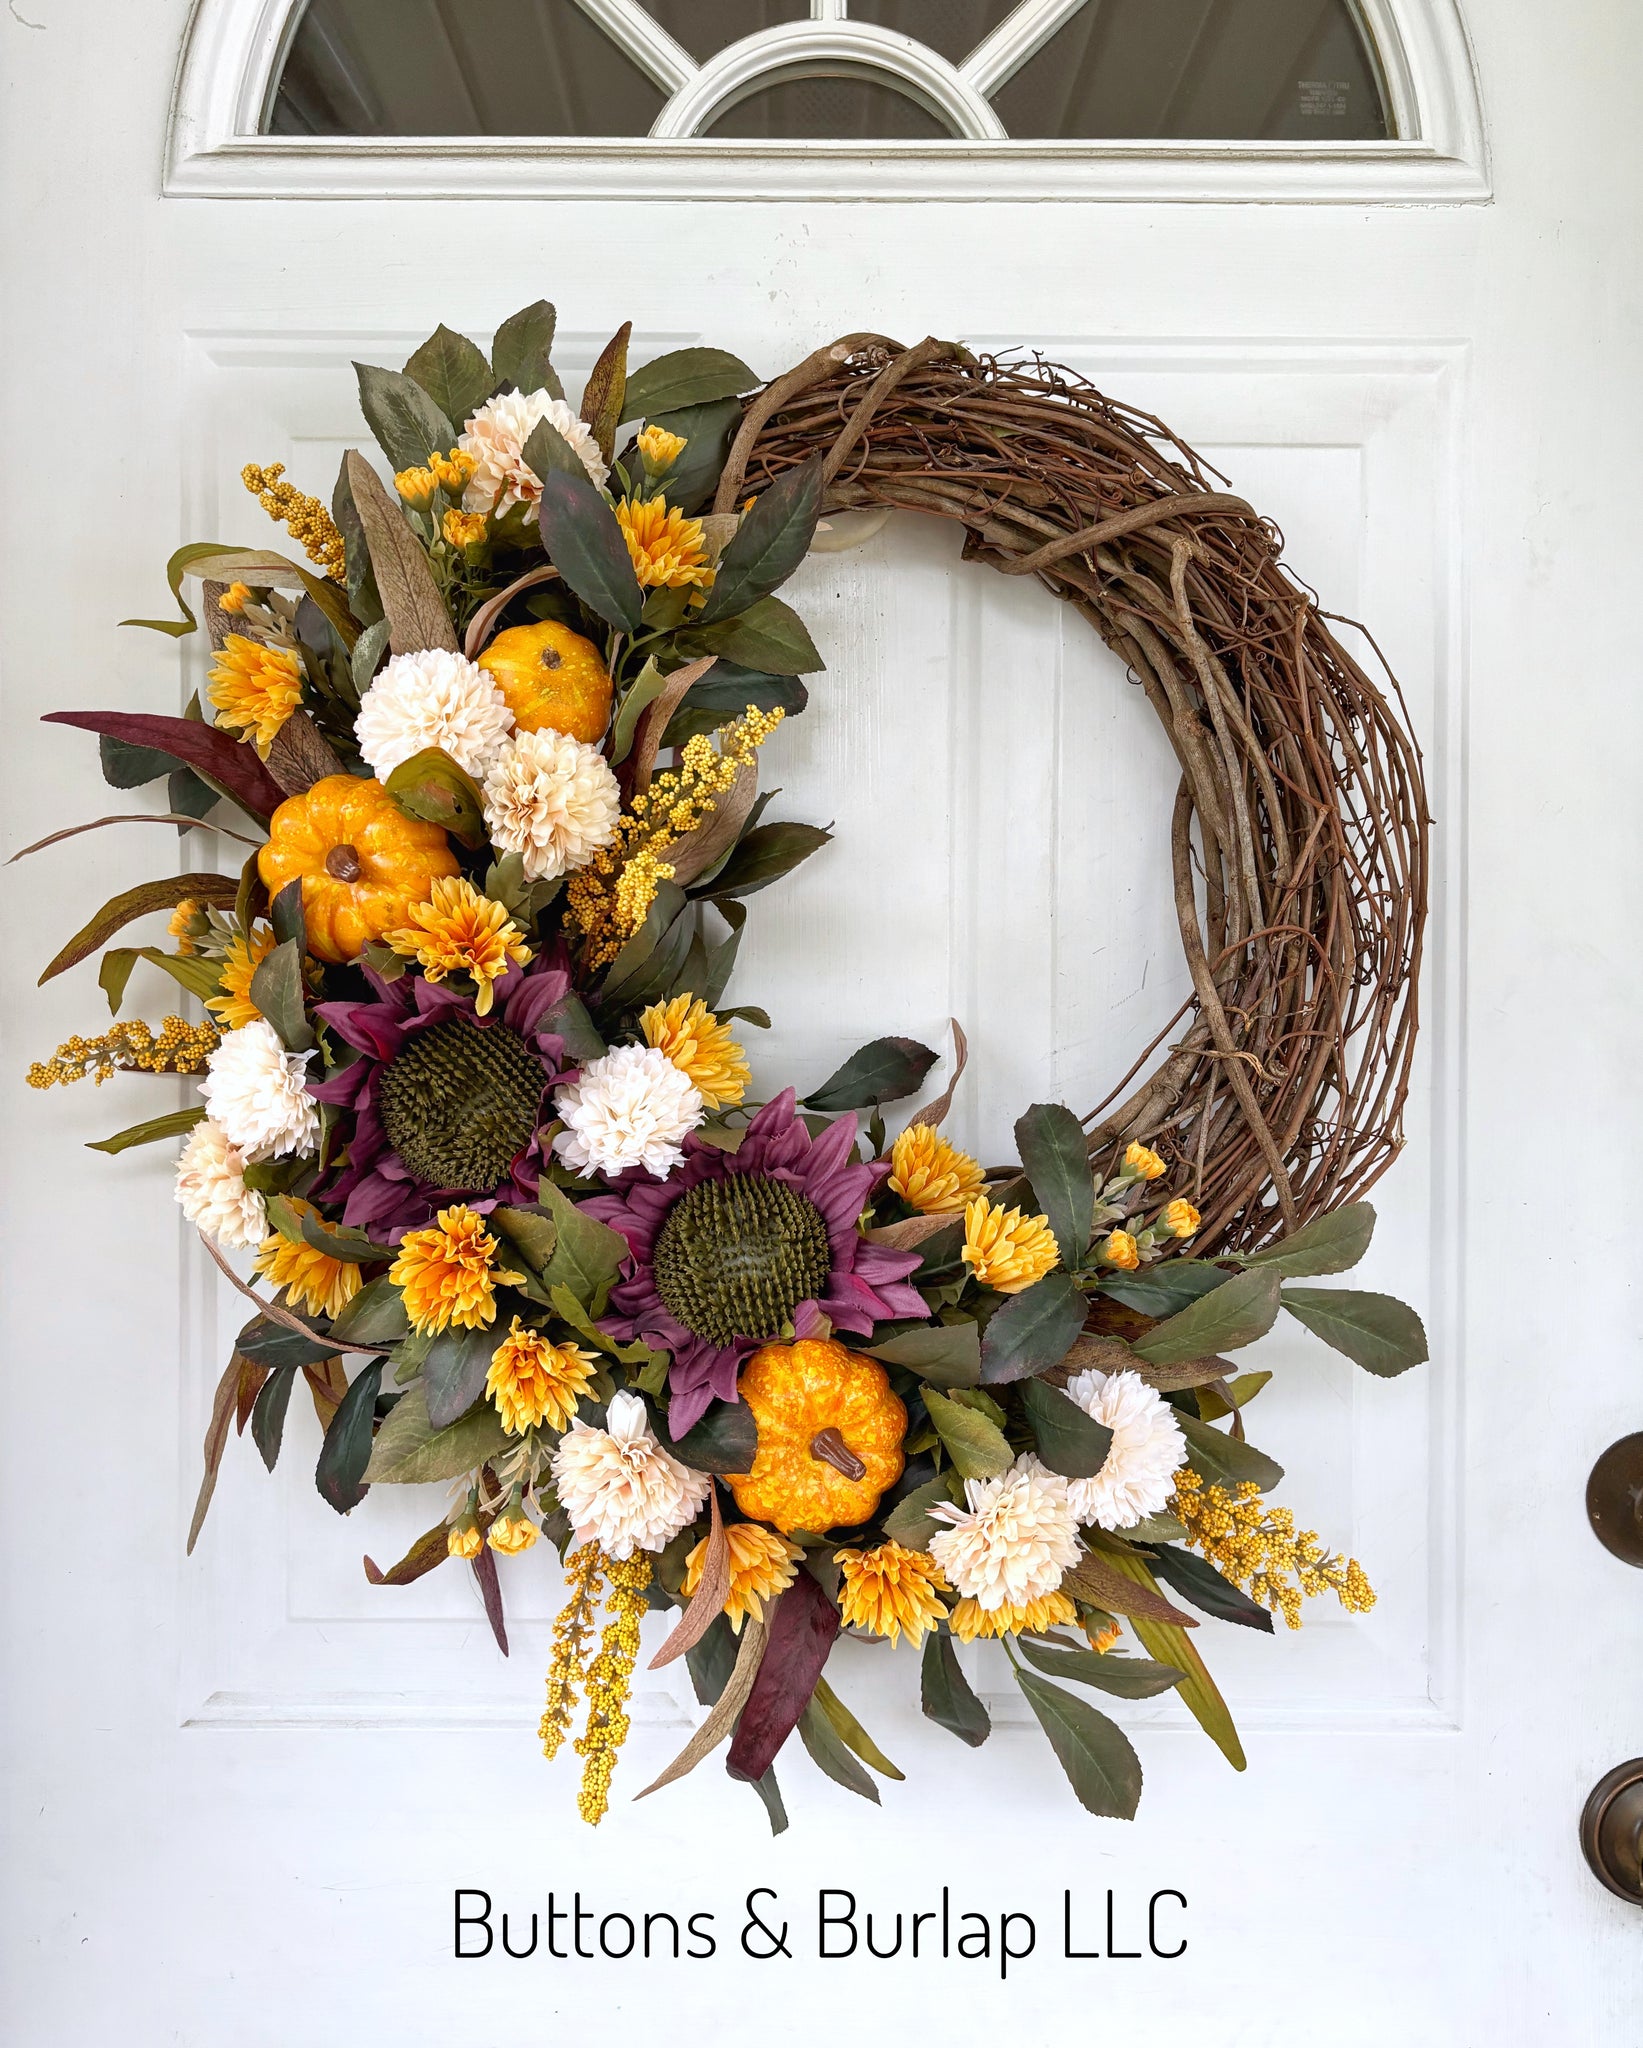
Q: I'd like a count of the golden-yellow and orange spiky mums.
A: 13